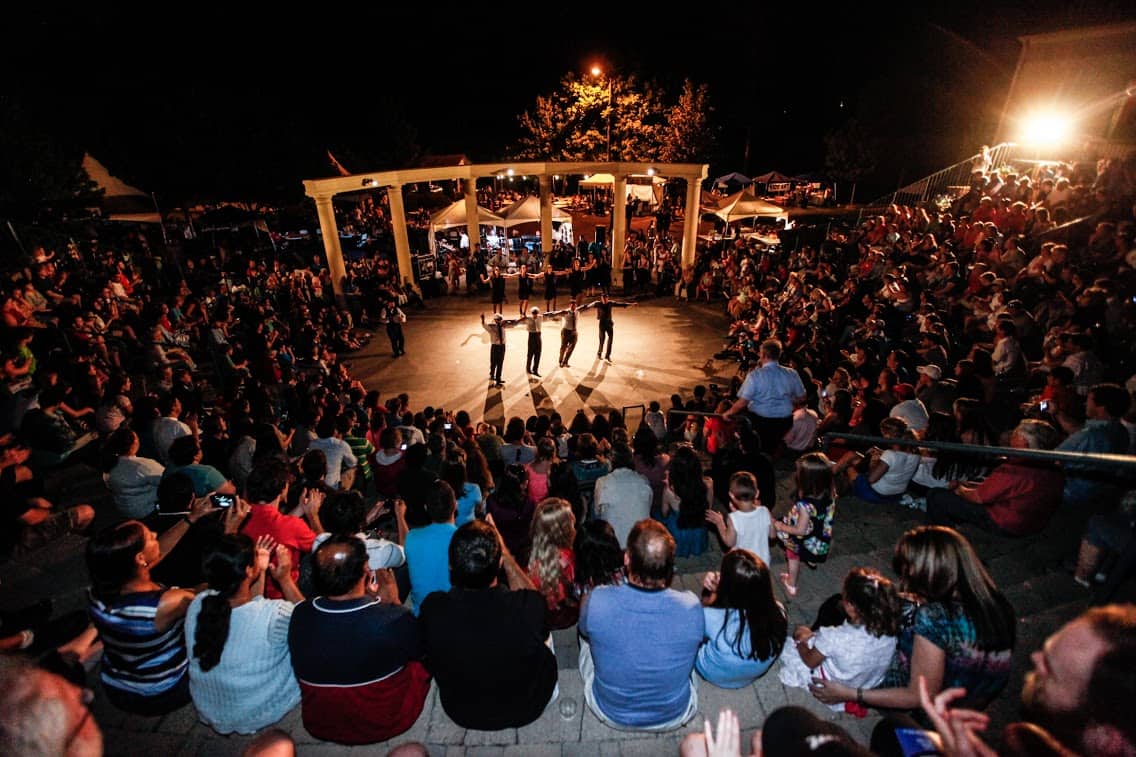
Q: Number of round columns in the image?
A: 6